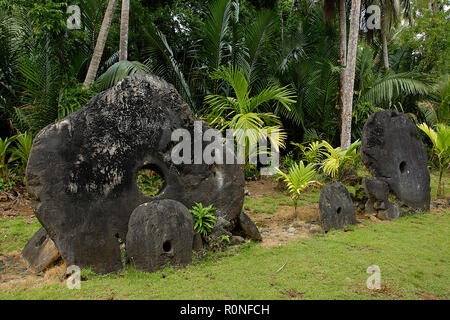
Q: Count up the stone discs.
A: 4